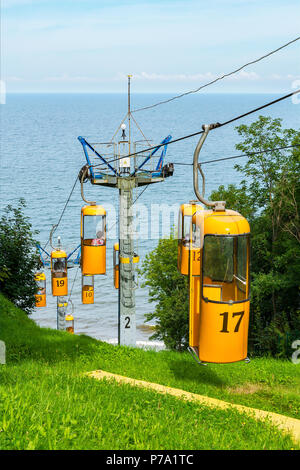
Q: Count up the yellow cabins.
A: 8